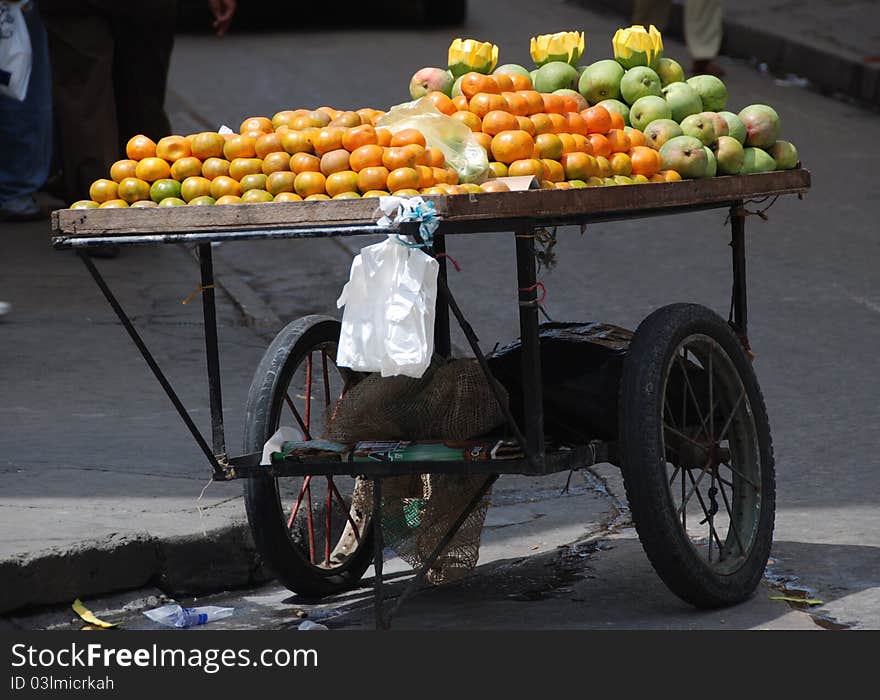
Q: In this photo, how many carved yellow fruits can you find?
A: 3